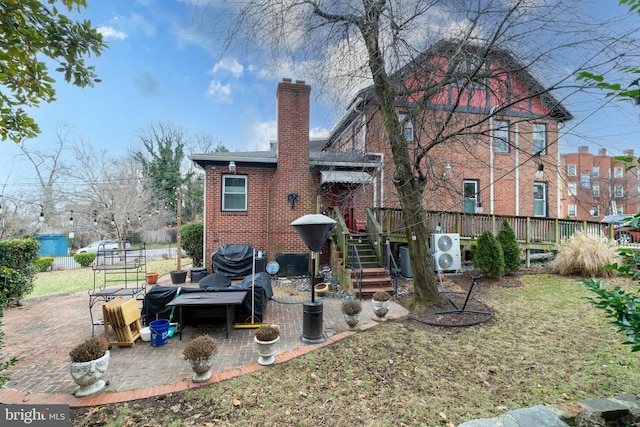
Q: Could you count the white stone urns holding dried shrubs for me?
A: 5